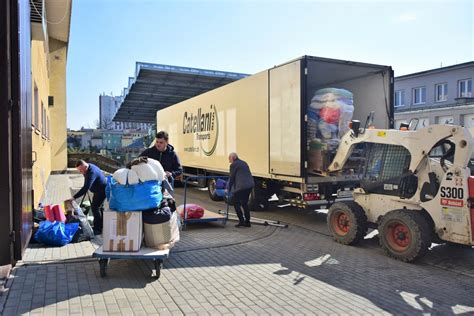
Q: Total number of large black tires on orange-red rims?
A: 2